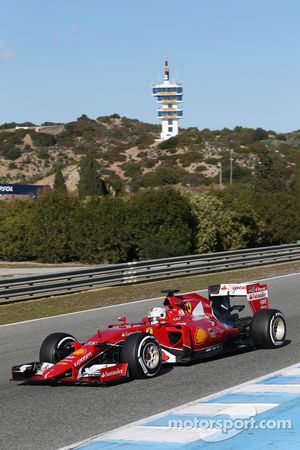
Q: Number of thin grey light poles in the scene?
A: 2